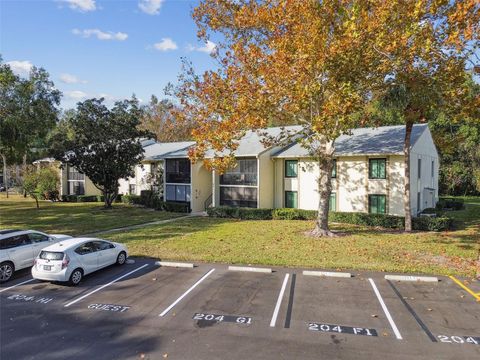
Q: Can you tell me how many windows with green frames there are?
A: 6